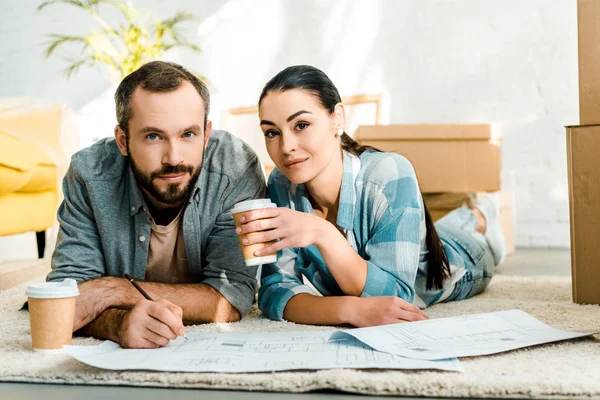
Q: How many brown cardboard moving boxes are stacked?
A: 4